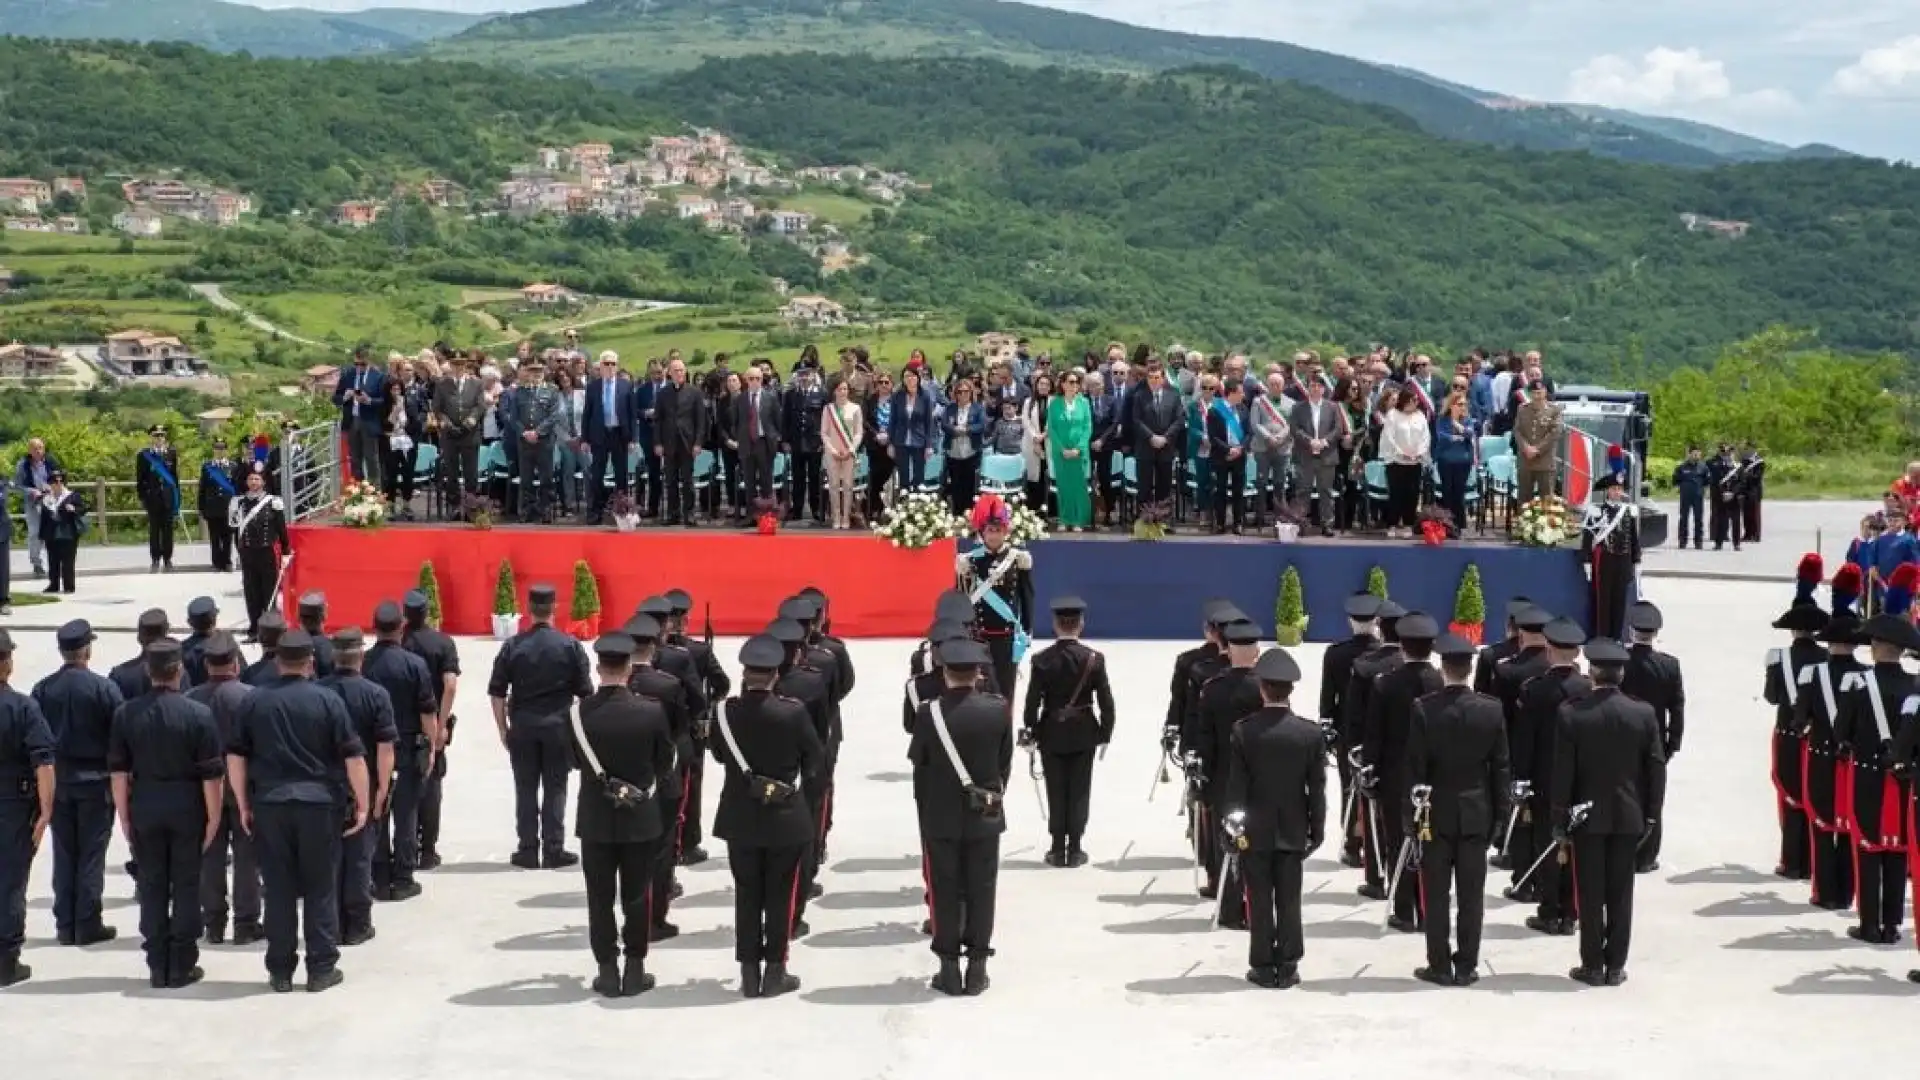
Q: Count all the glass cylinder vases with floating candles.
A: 0